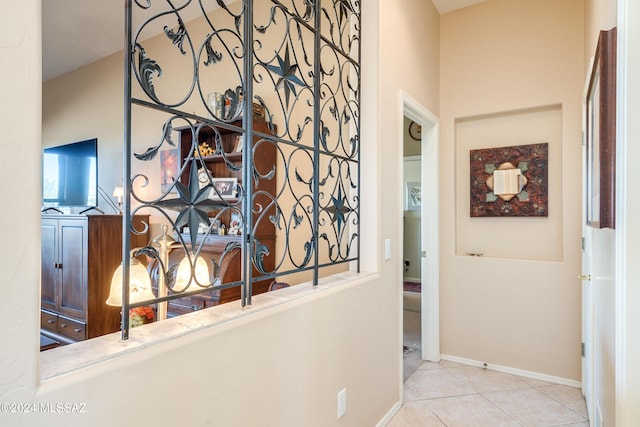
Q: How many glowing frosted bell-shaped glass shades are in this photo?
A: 2